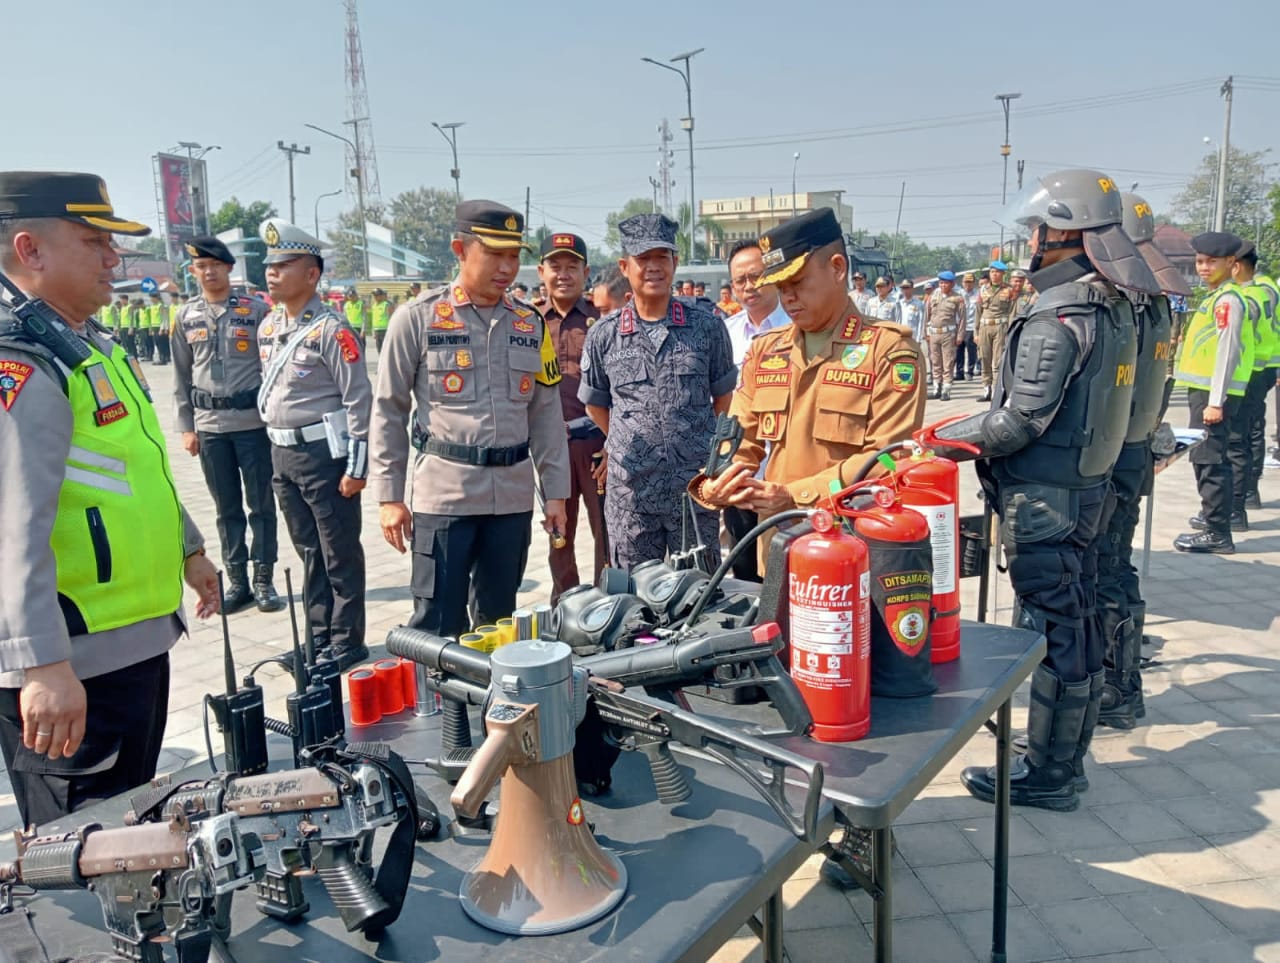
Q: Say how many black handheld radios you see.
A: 6